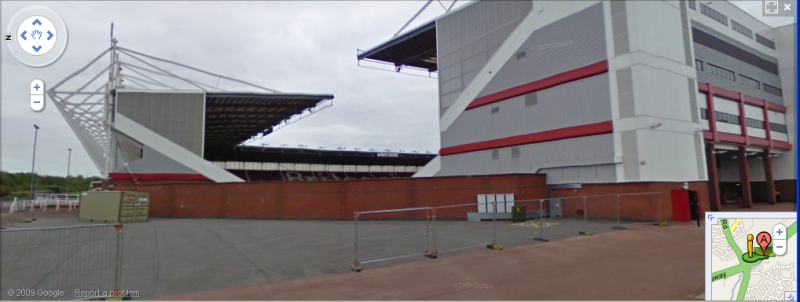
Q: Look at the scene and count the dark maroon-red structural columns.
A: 3